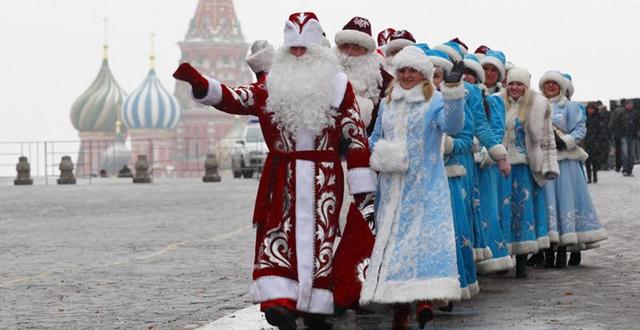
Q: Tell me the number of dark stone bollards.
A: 4